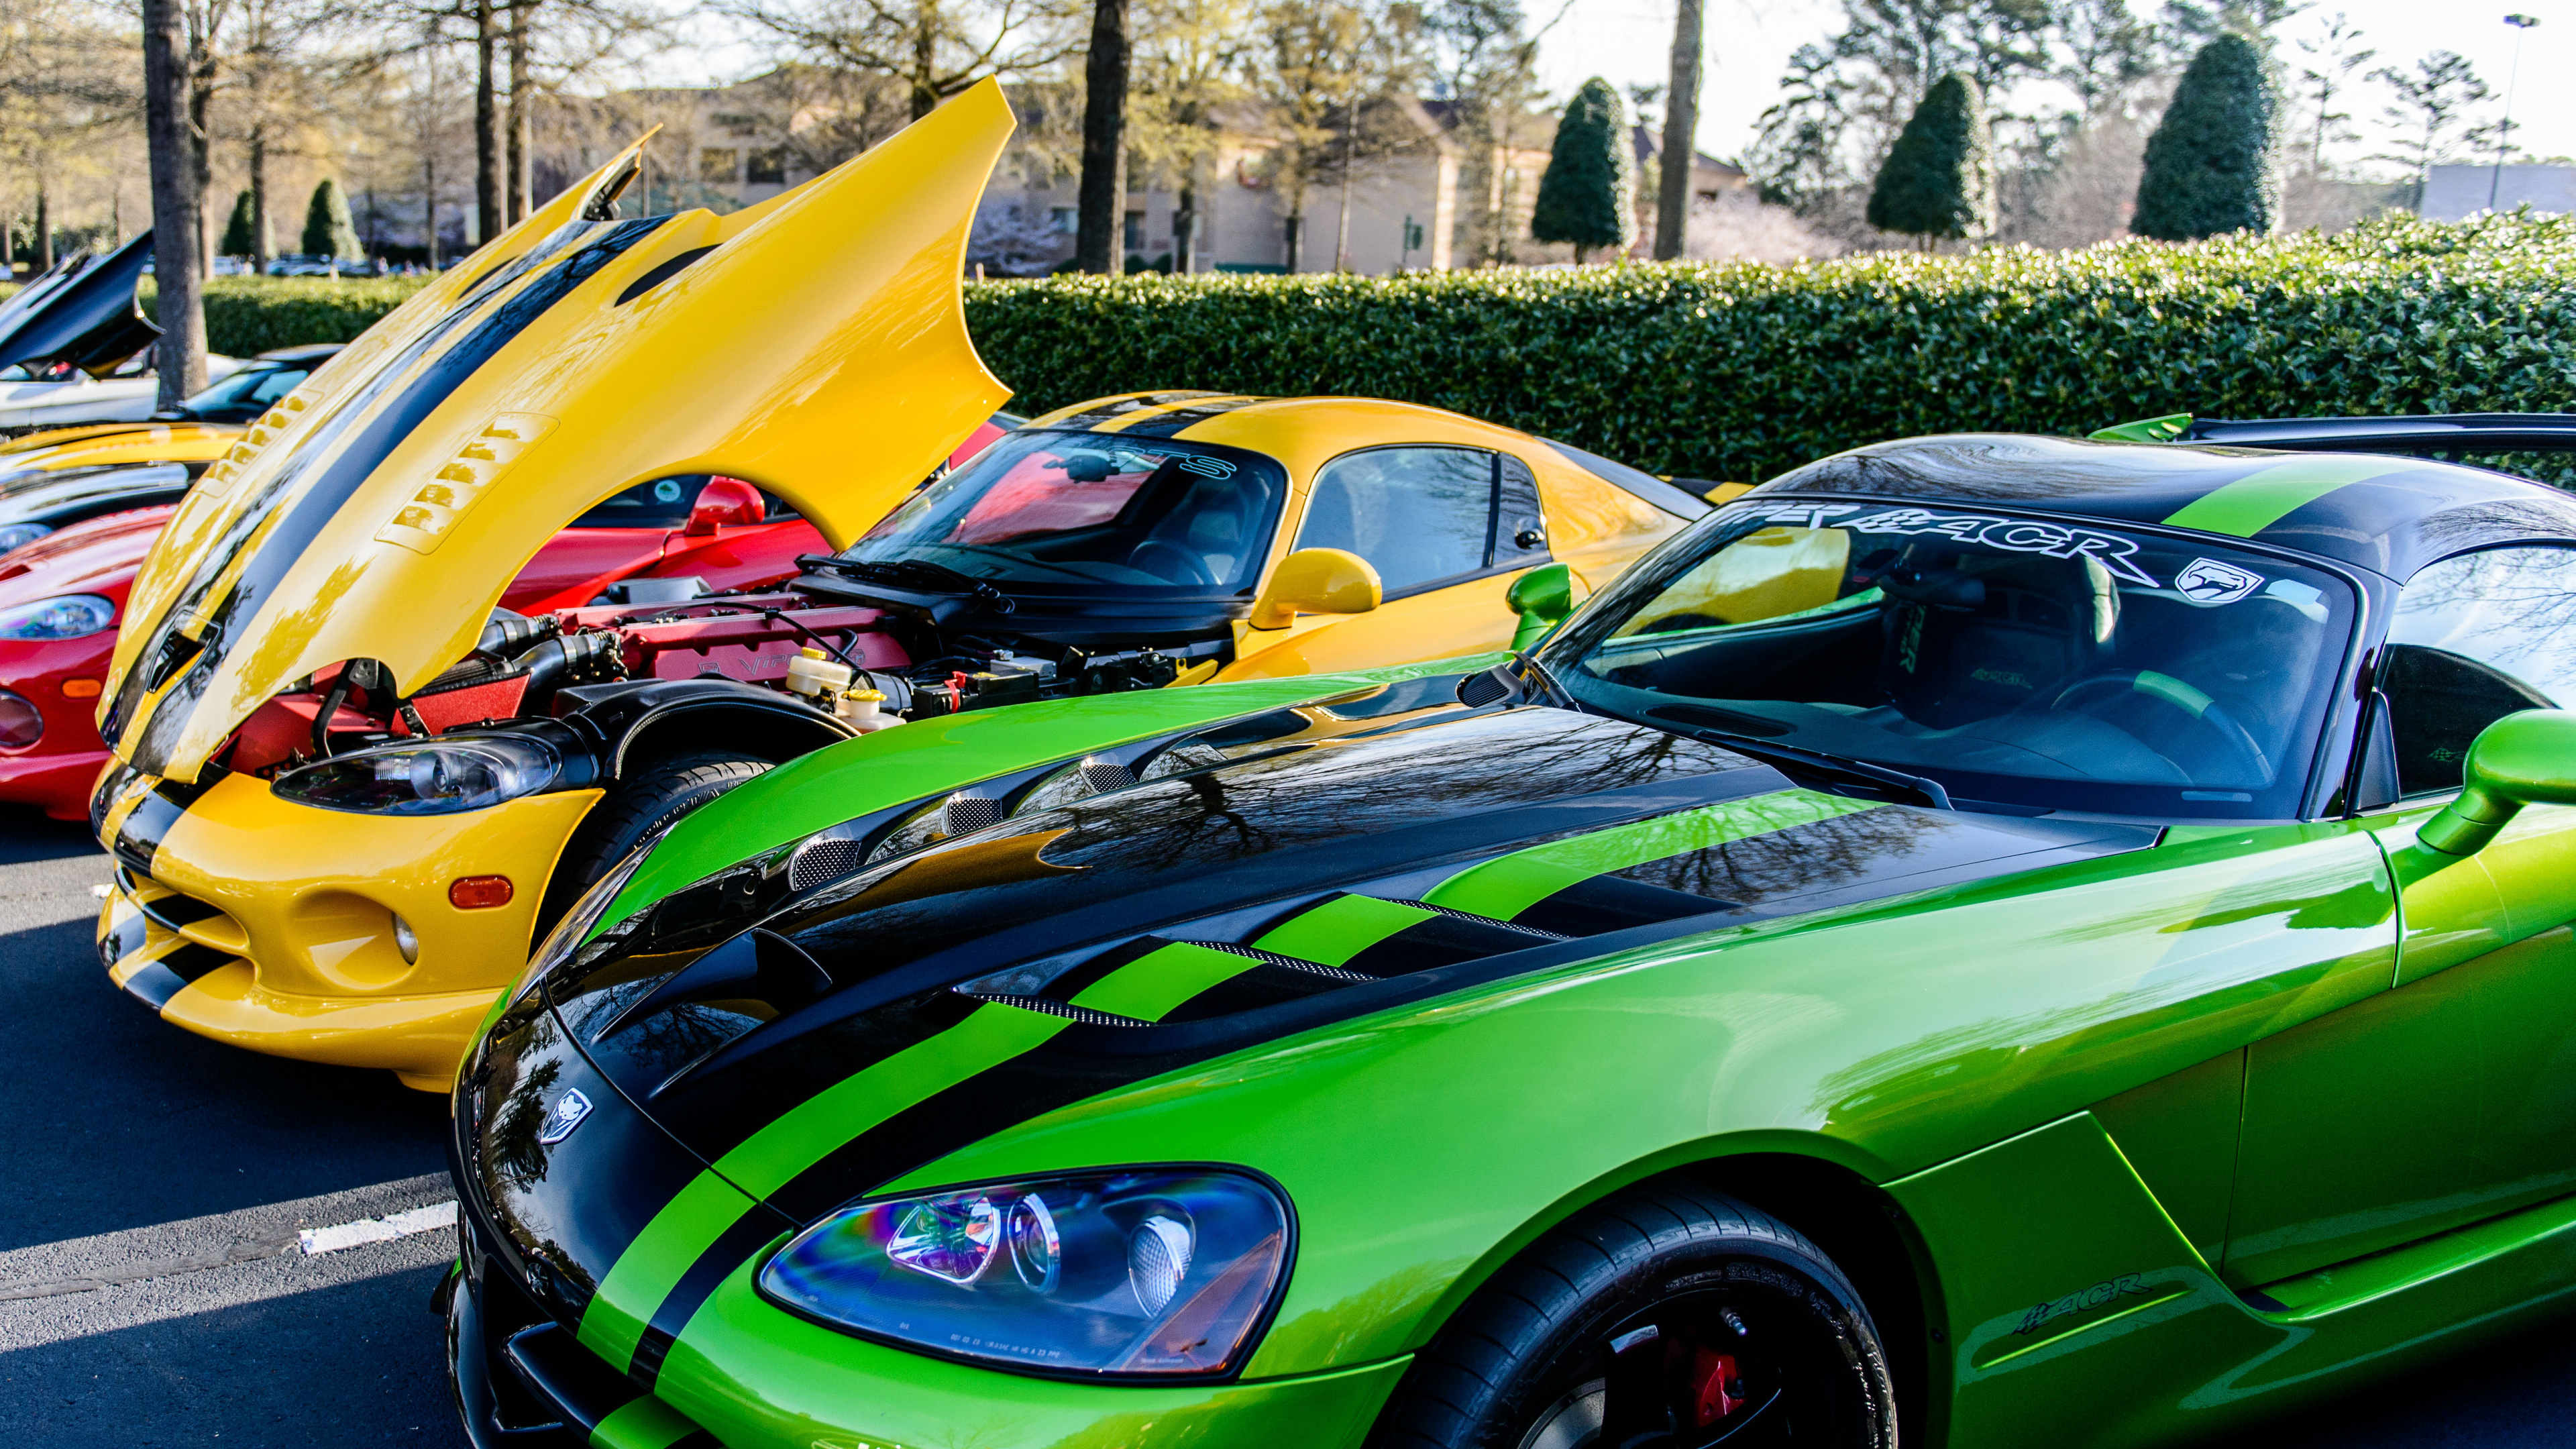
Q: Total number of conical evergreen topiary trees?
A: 5